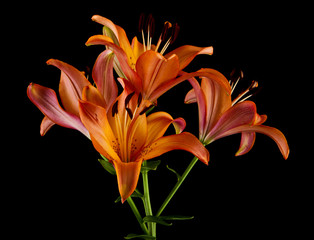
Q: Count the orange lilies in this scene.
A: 4